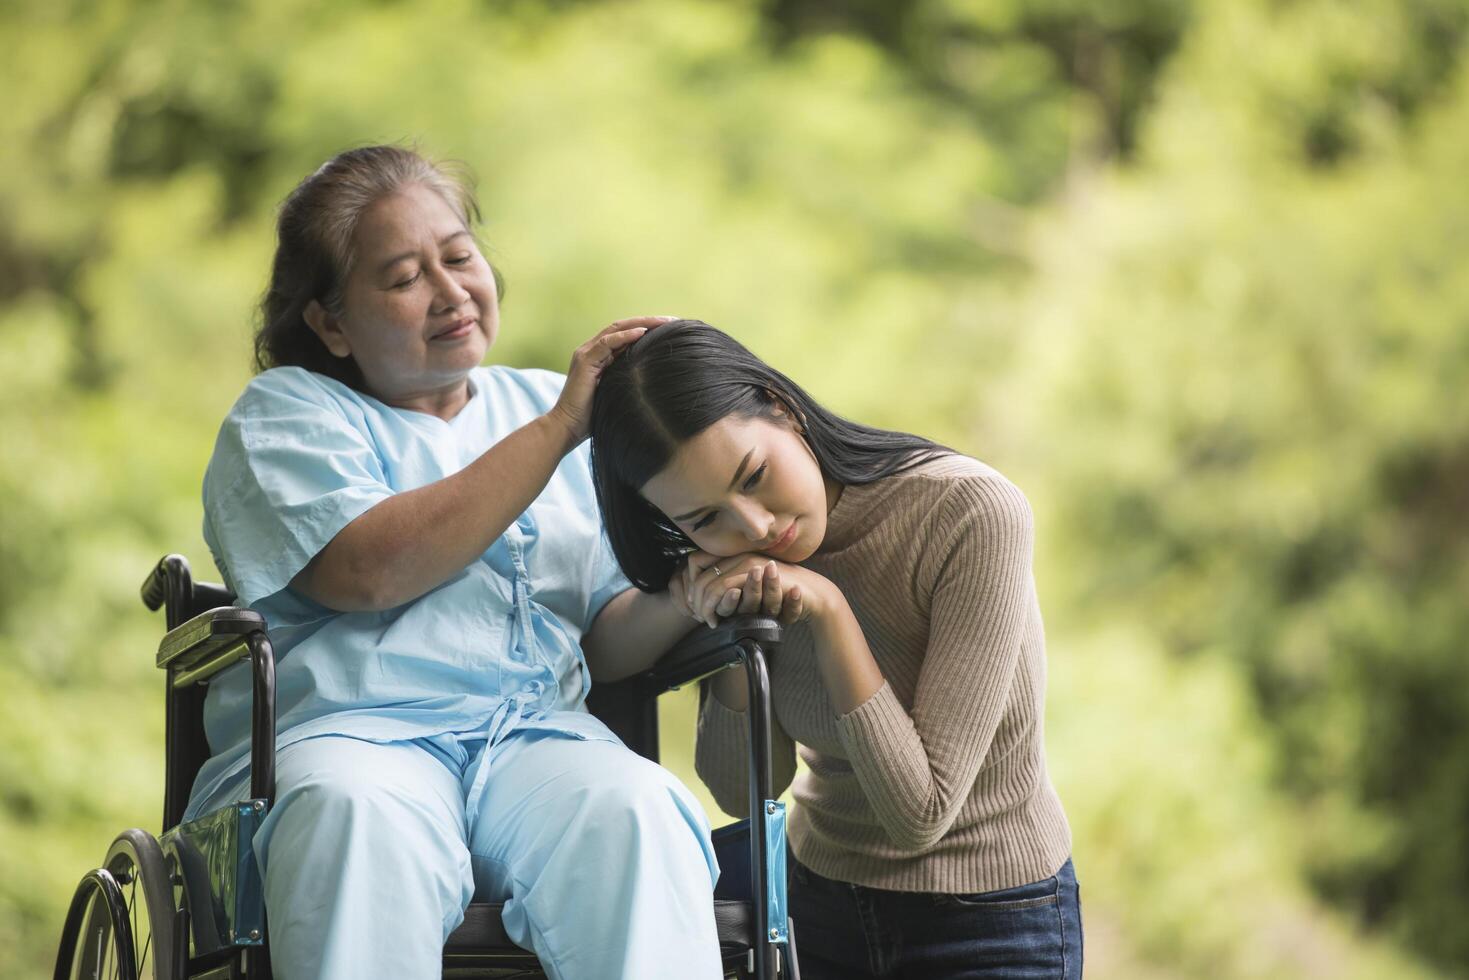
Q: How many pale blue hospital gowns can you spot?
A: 1